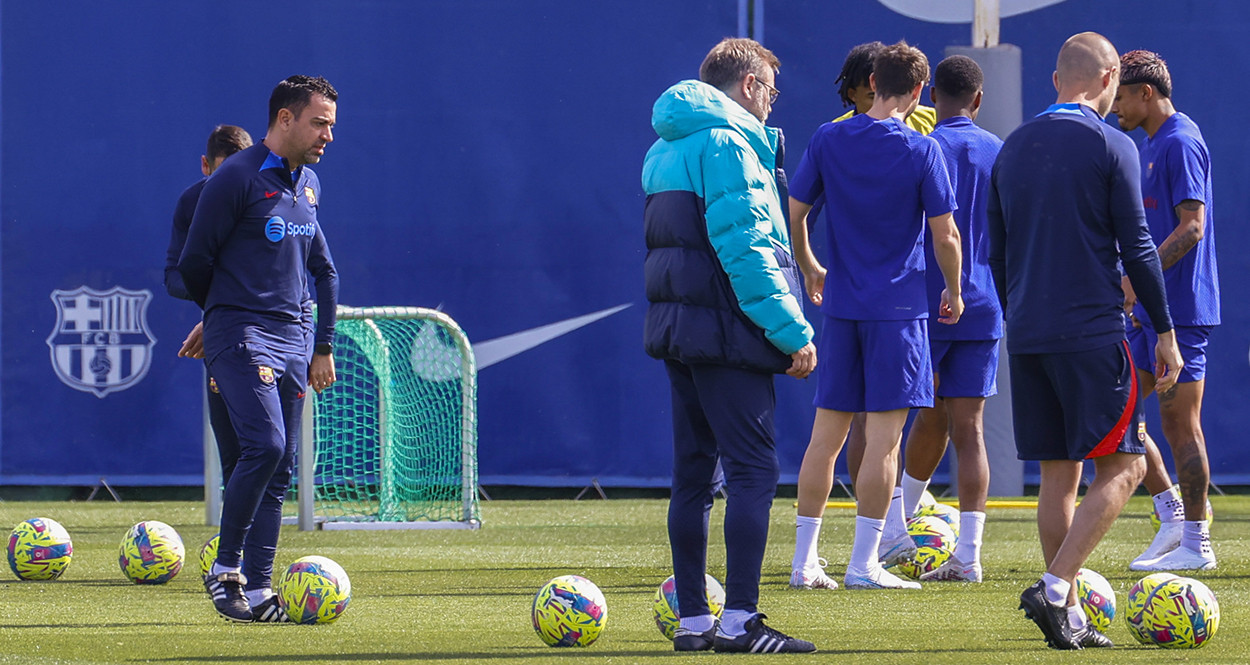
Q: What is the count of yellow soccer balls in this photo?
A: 13